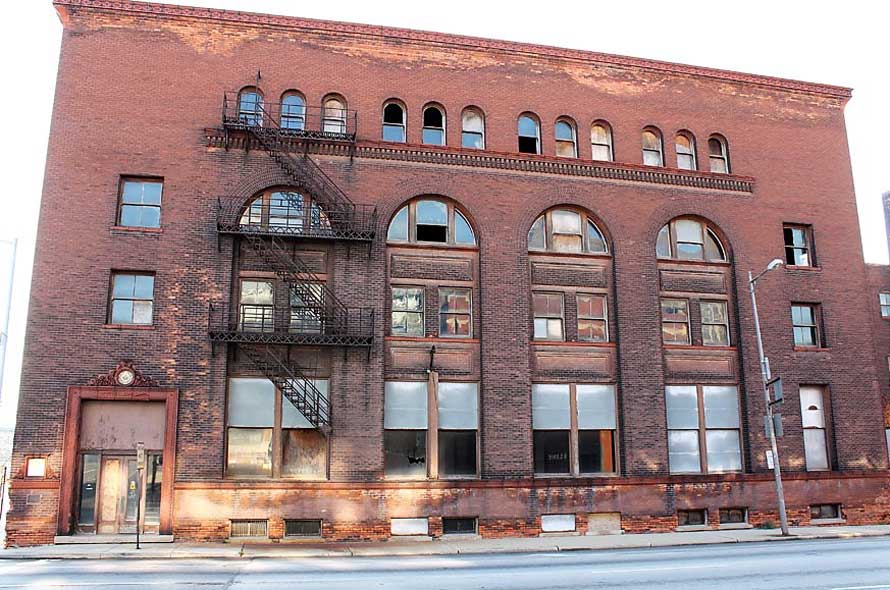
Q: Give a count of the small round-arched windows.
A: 12